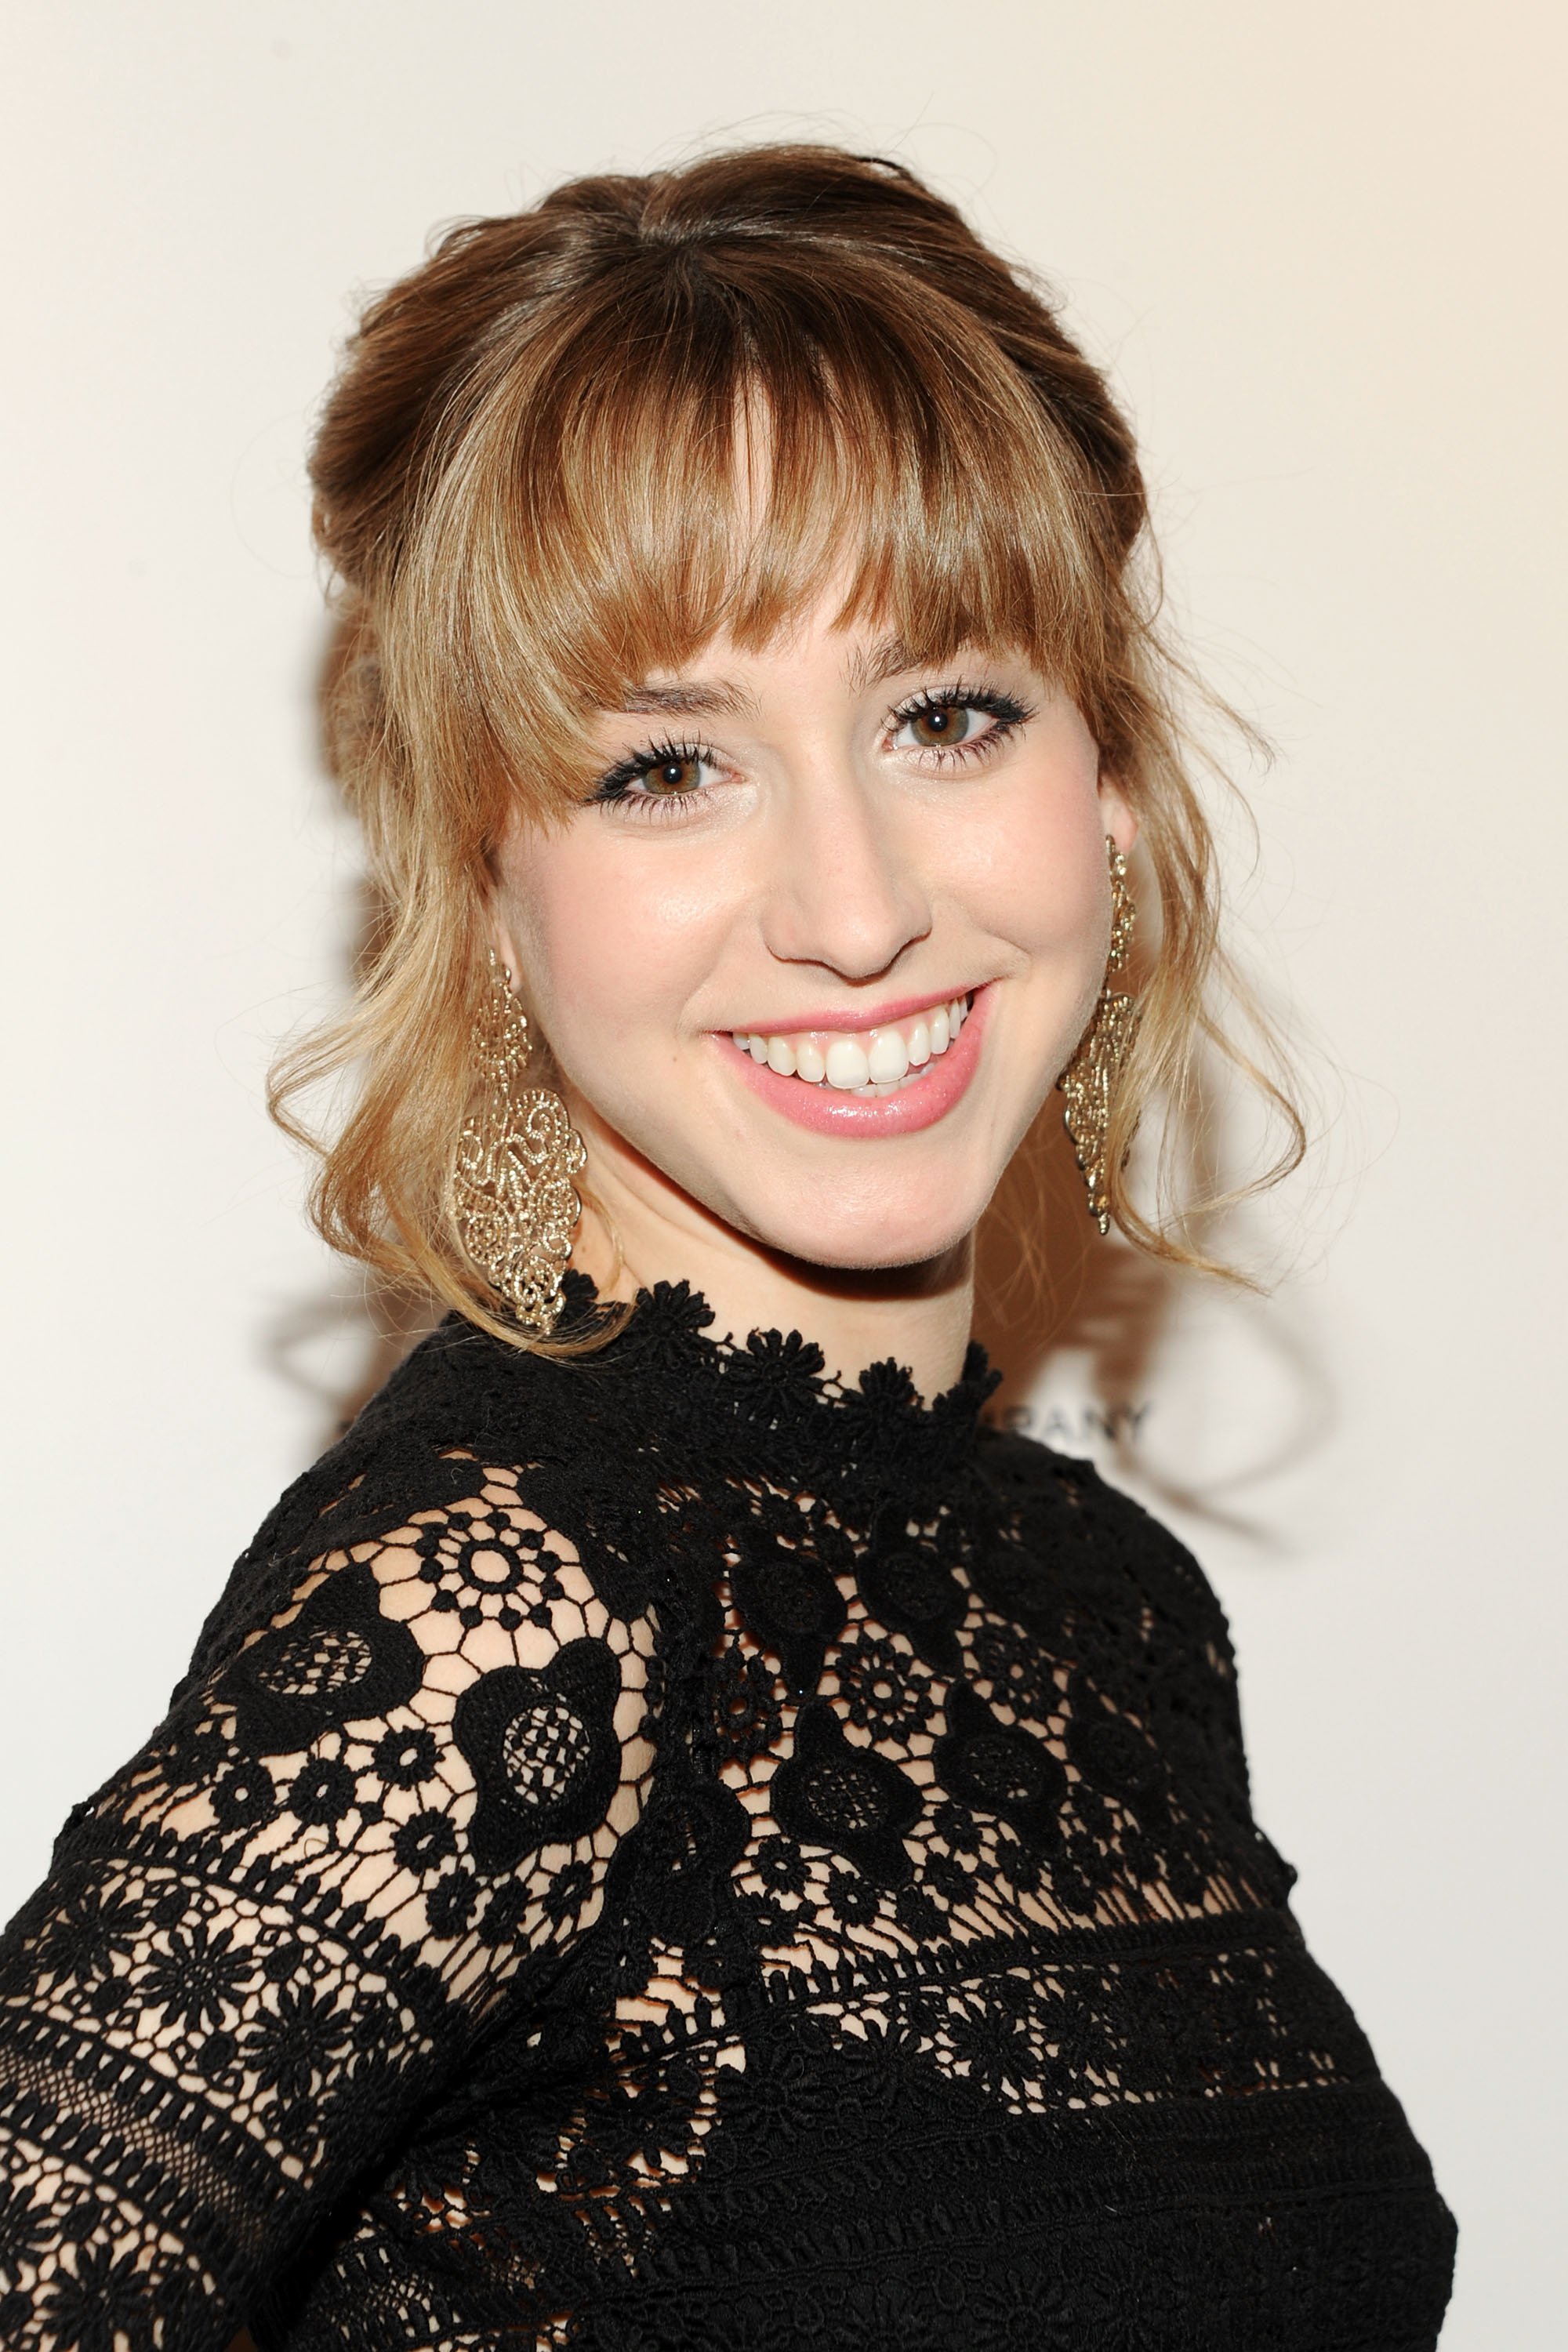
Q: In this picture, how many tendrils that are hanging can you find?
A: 2